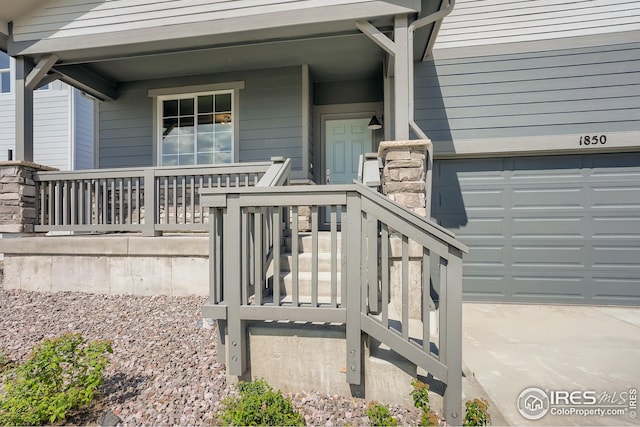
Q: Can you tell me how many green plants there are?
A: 5